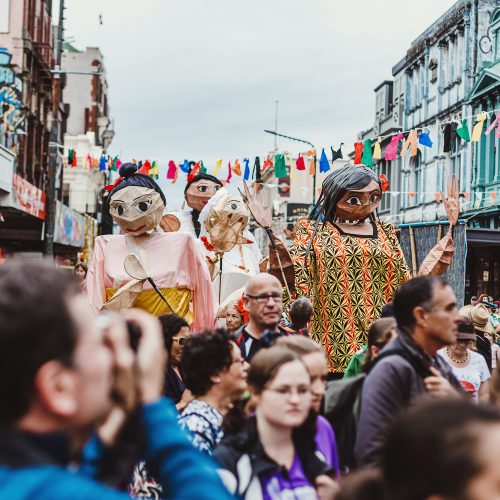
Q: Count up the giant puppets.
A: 4